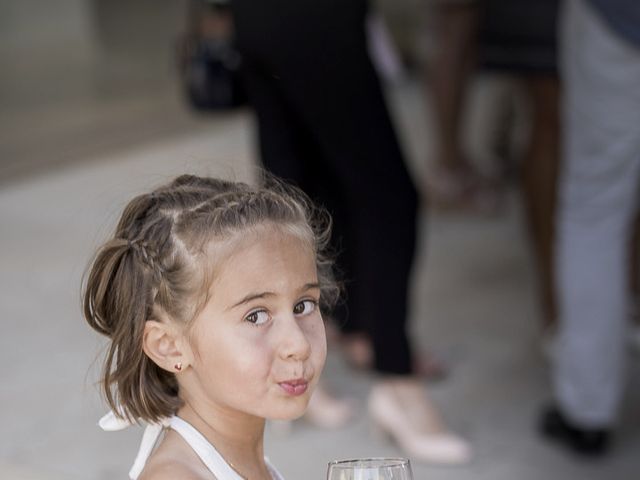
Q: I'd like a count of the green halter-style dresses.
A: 0